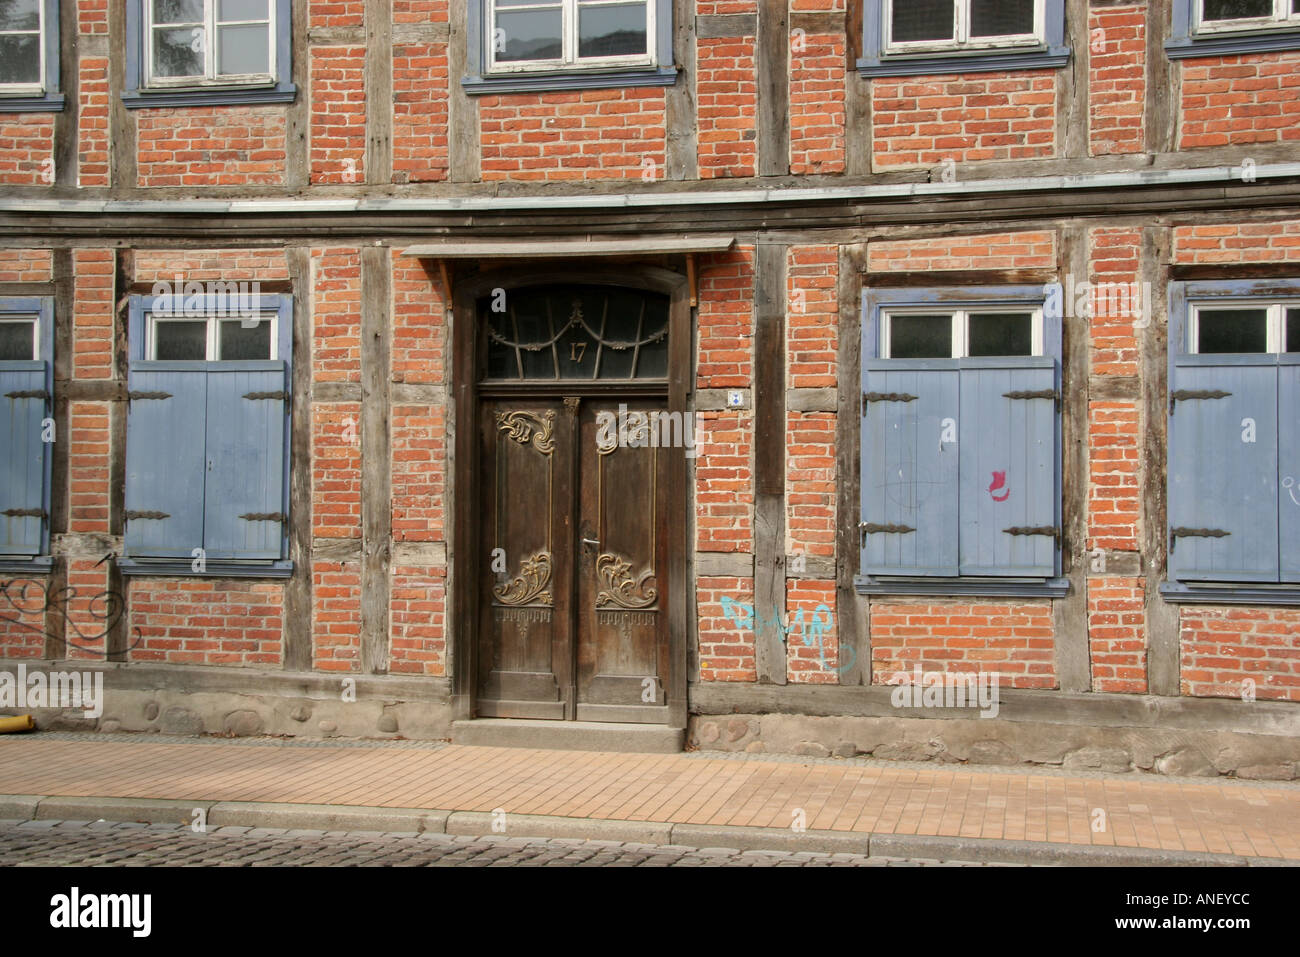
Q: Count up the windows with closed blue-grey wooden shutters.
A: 4